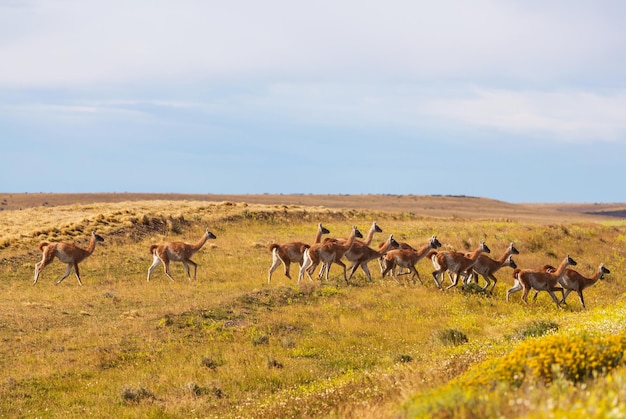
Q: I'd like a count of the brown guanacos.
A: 13